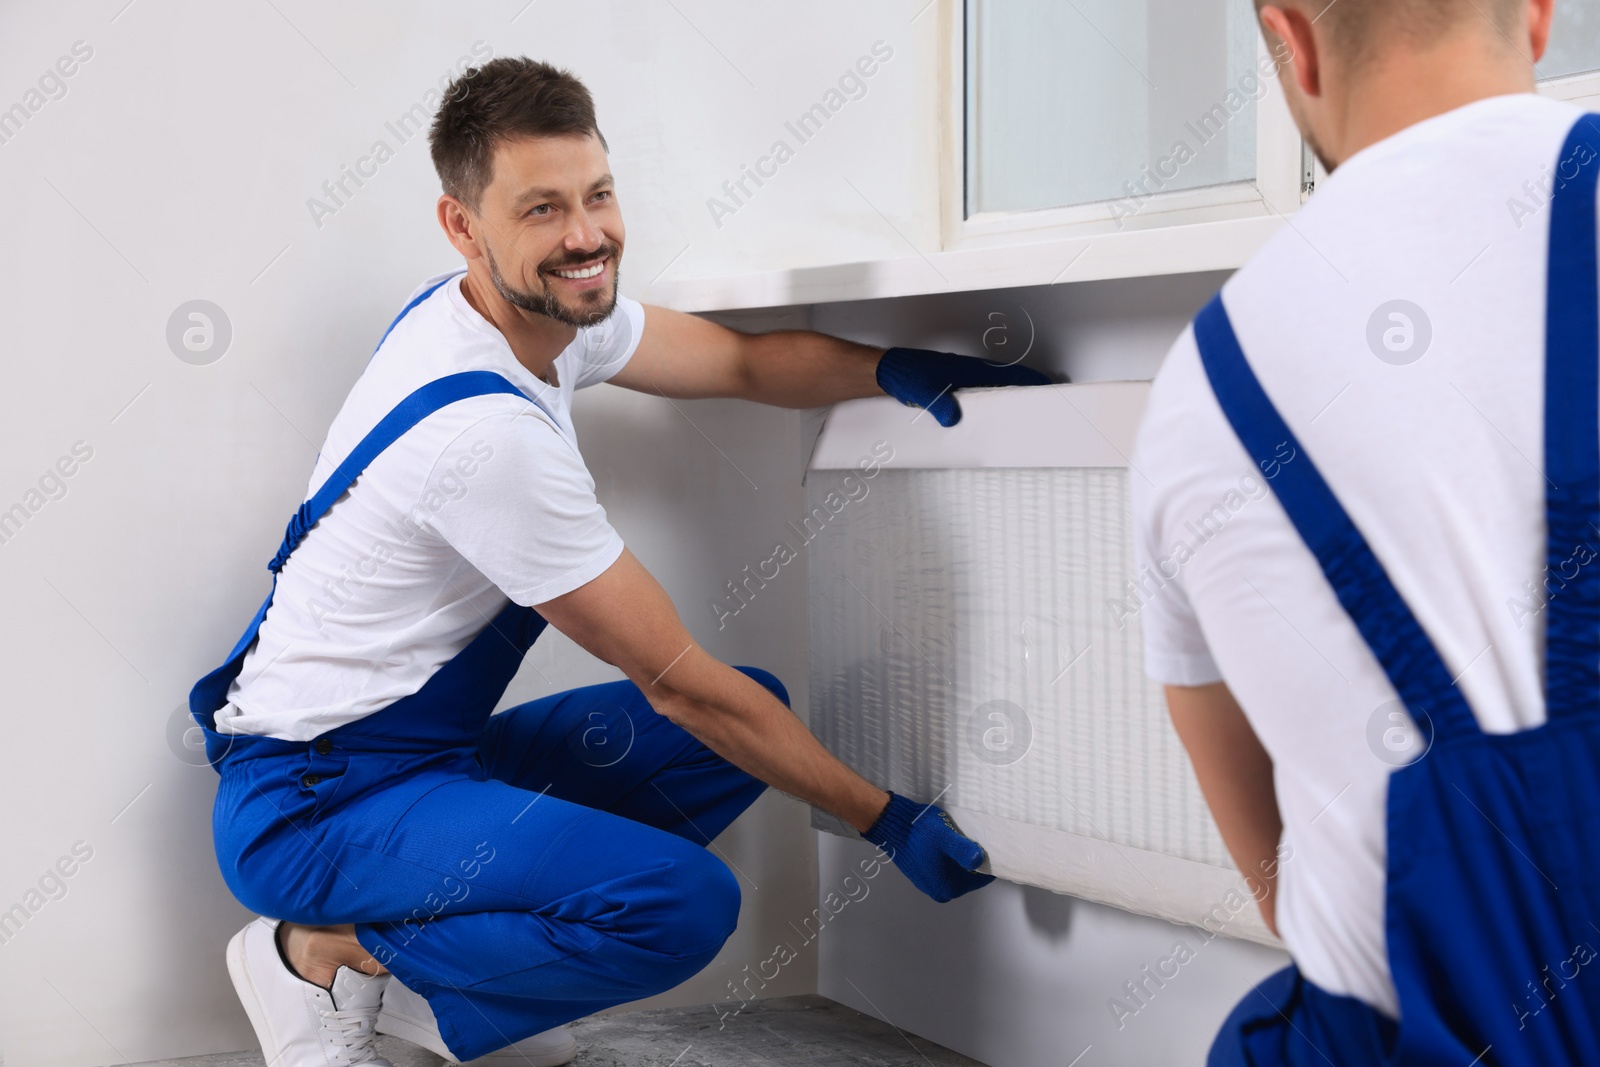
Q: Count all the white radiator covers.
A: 1